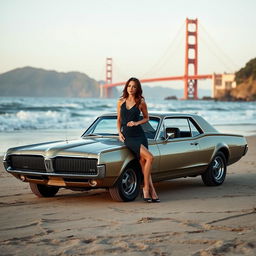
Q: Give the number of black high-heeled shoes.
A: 2